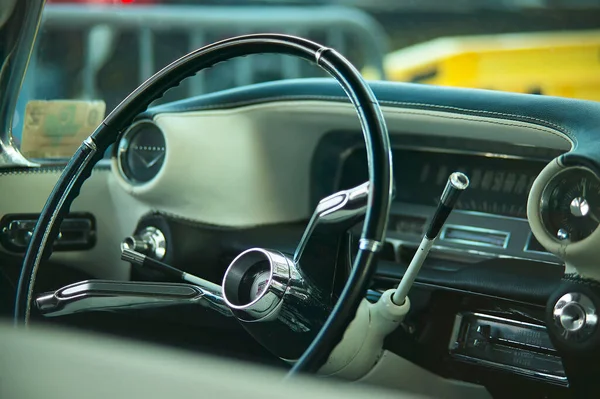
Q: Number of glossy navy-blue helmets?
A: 0